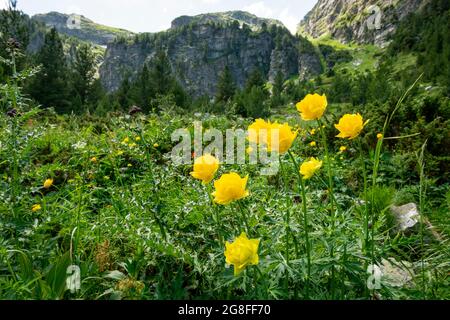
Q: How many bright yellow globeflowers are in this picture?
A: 8